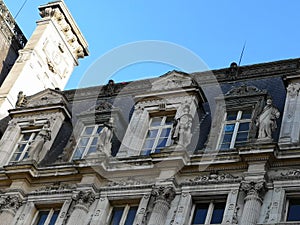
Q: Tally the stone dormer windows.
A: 4